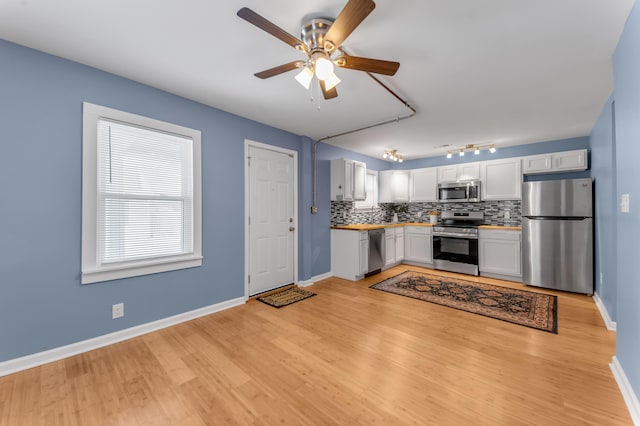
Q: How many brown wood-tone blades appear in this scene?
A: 5